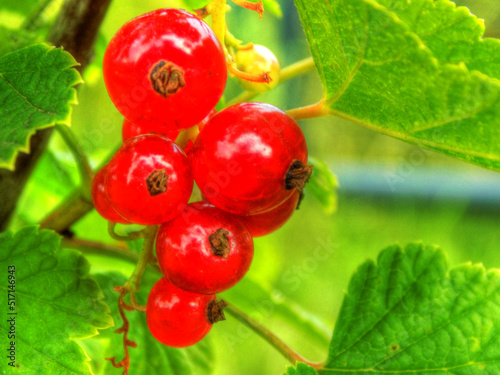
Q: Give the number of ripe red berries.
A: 8